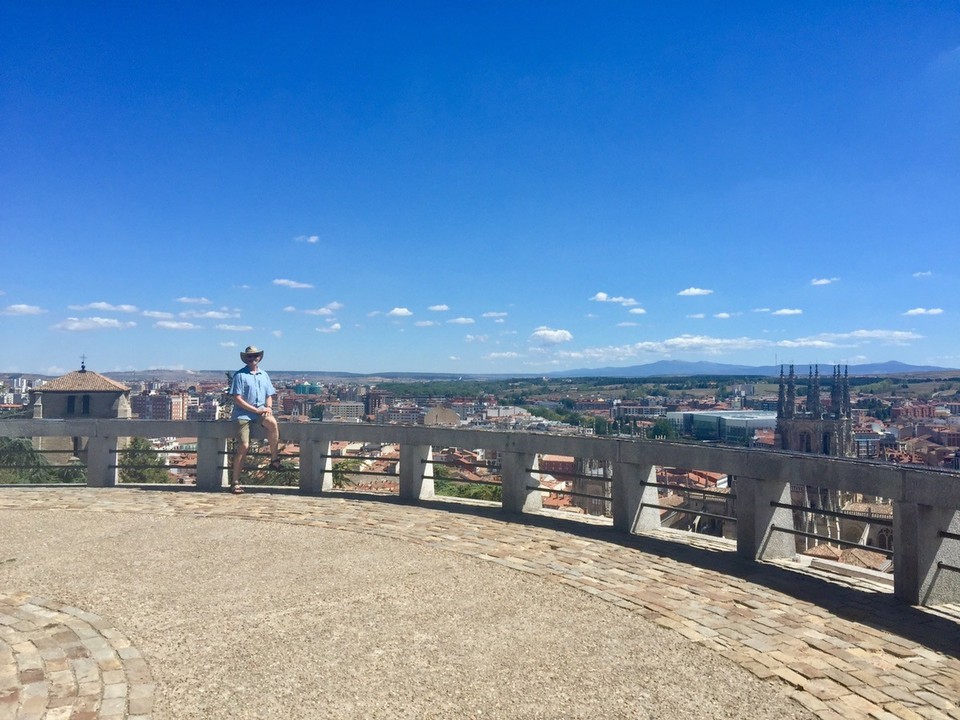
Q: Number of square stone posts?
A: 8